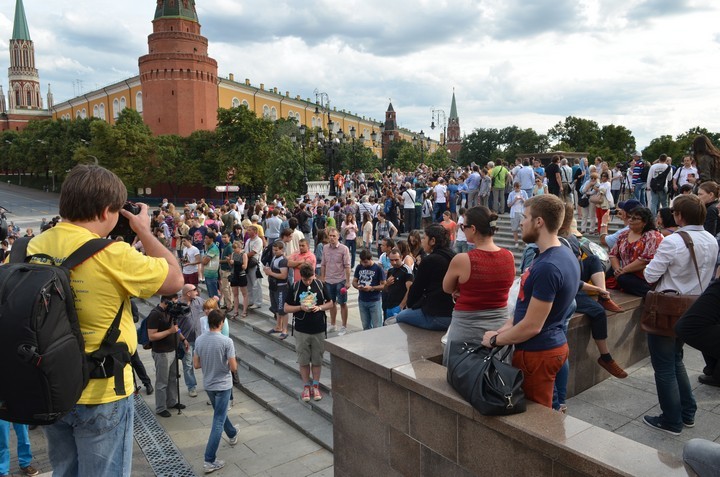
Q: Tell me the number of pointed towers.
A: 4